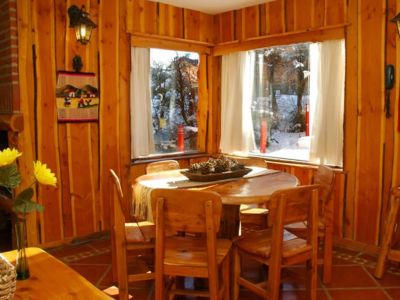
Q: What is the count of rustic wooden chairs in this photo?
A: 6